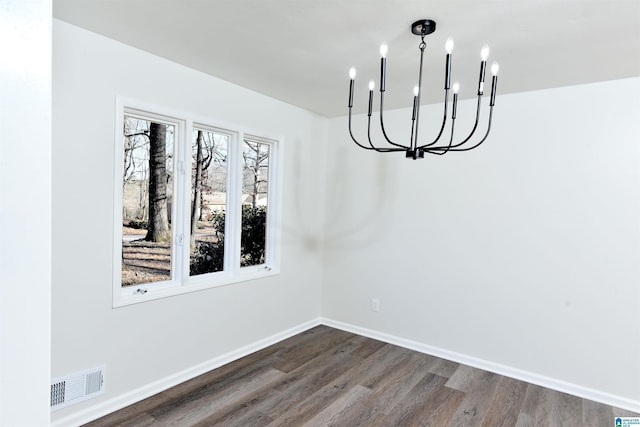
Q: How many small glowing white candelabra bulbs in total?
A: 8